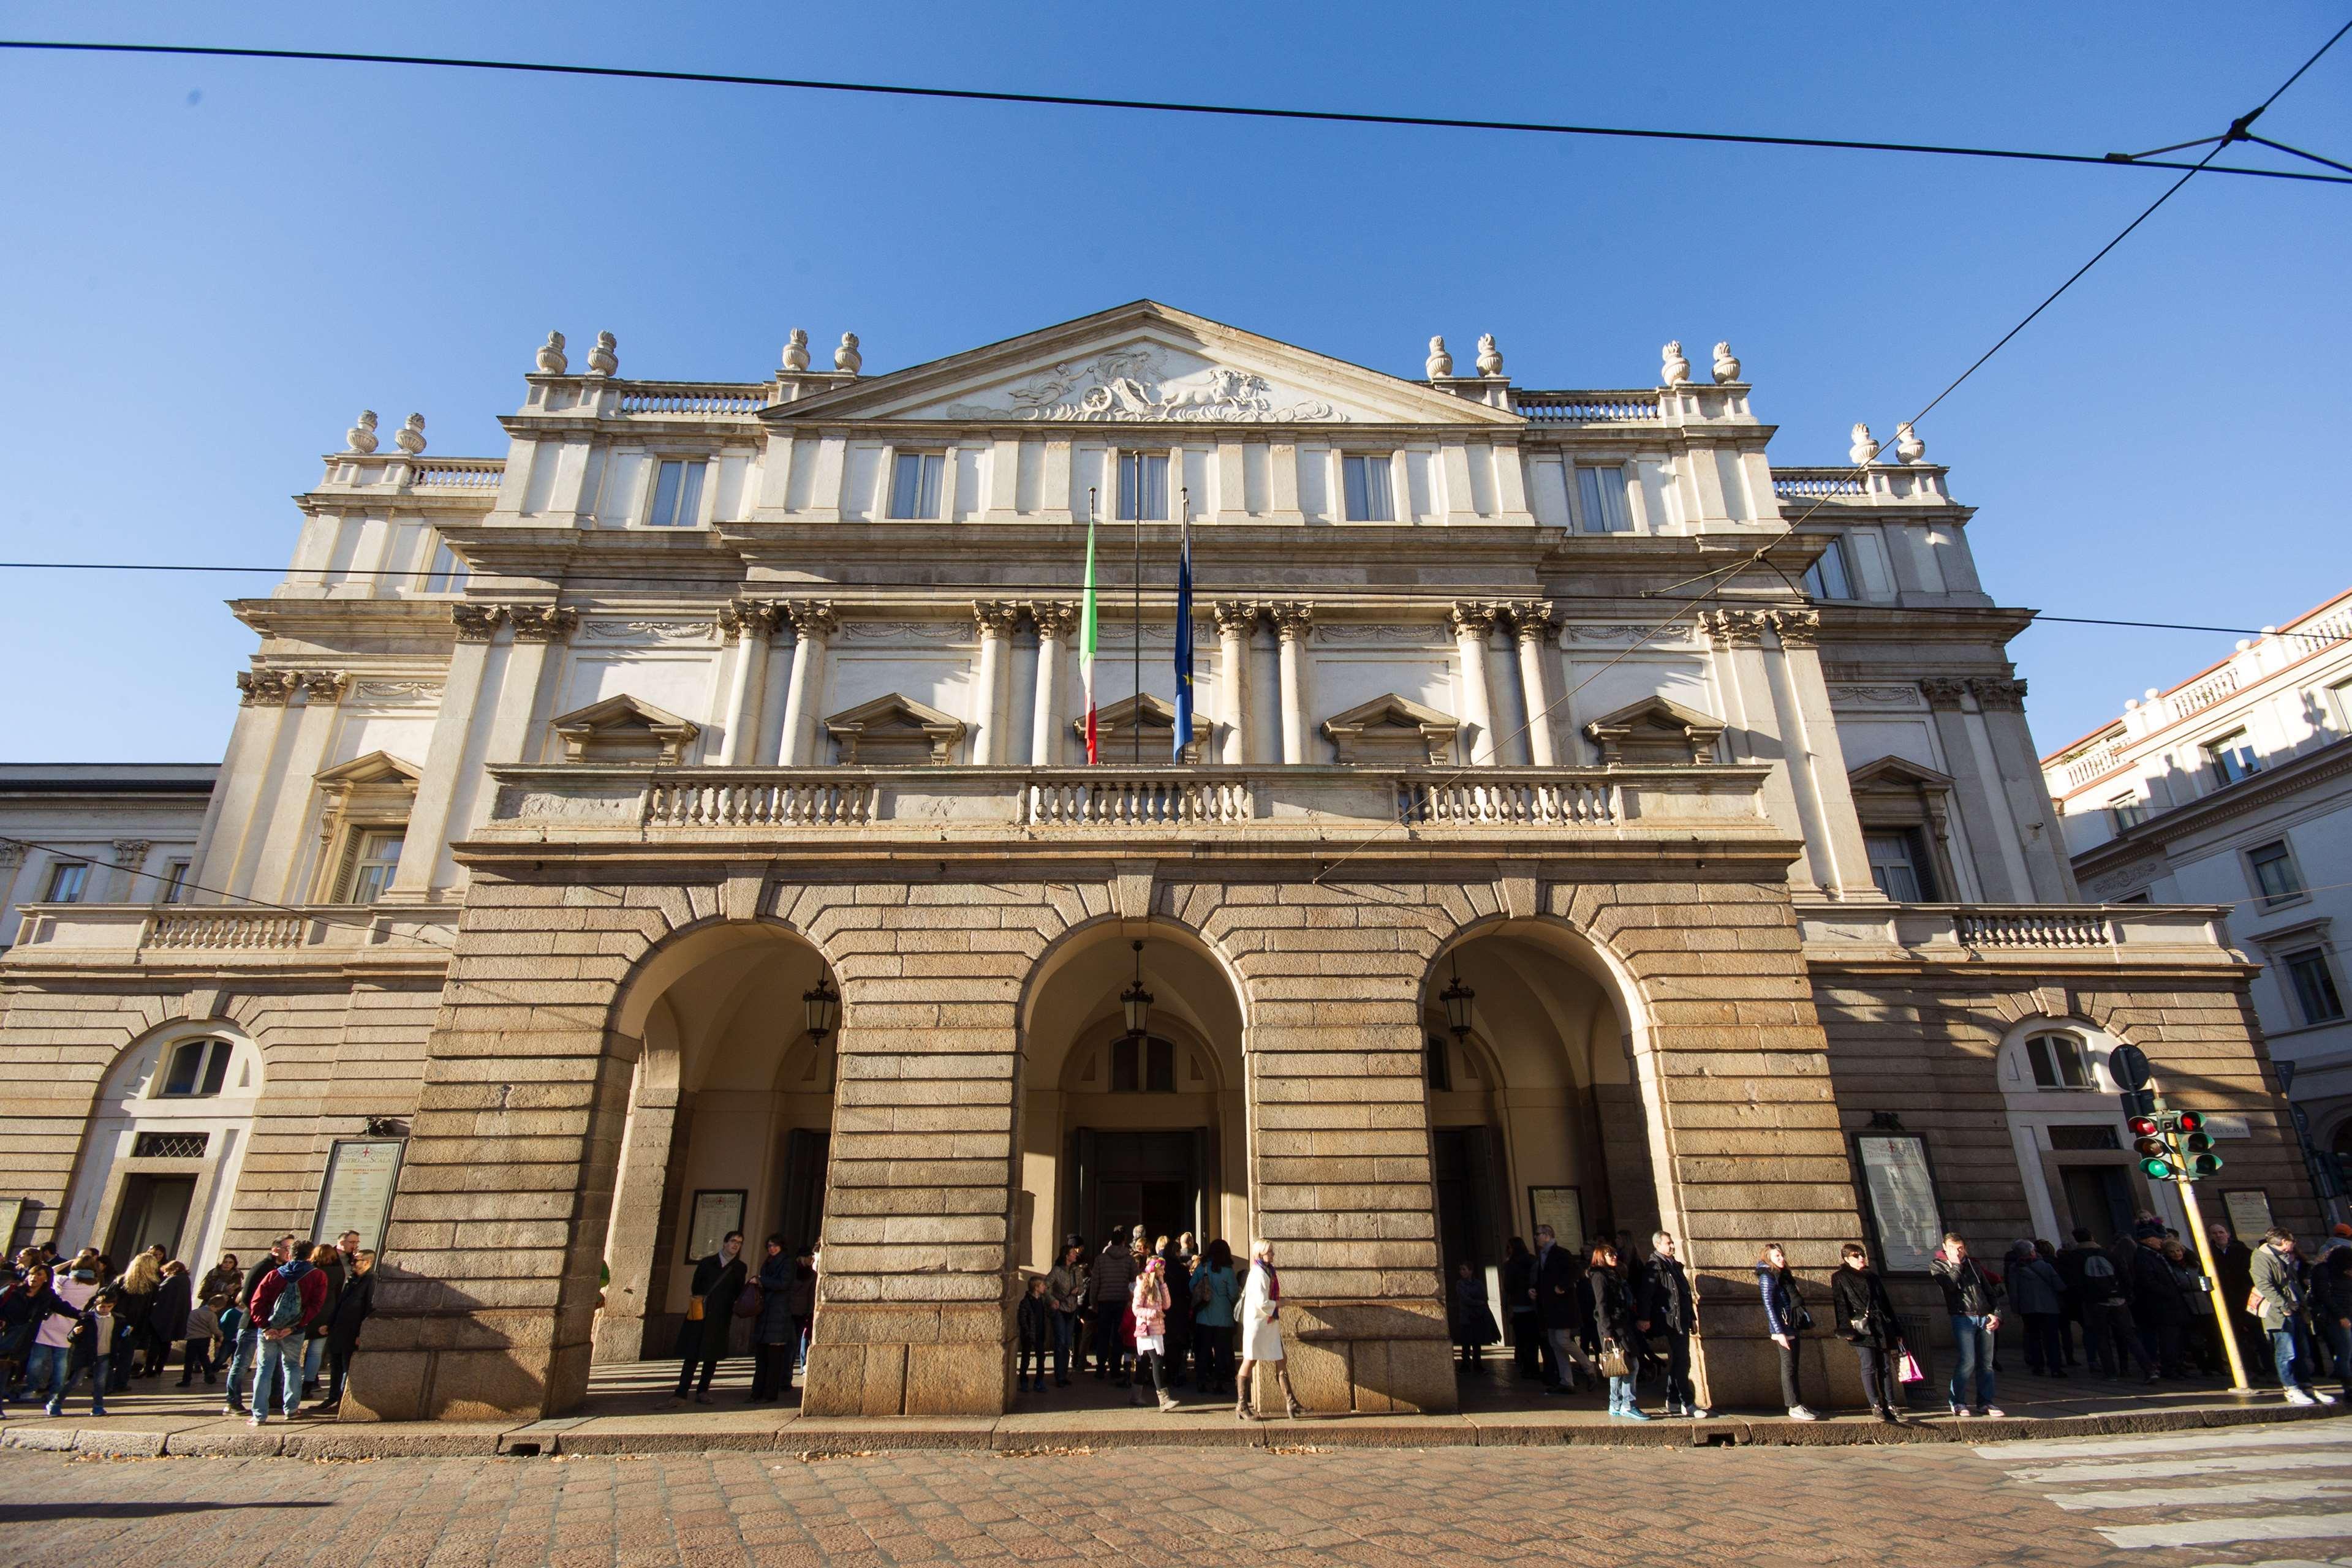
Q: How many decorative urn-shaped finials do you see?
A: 12